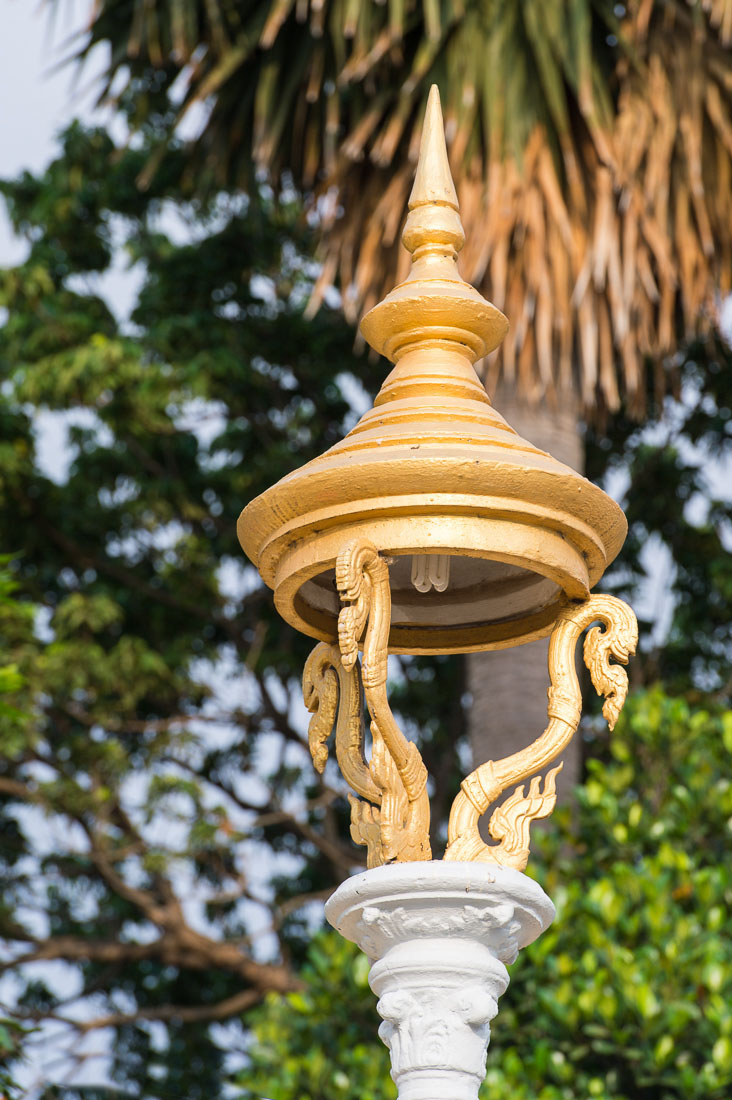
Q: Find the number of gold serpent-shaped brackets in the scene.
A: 3